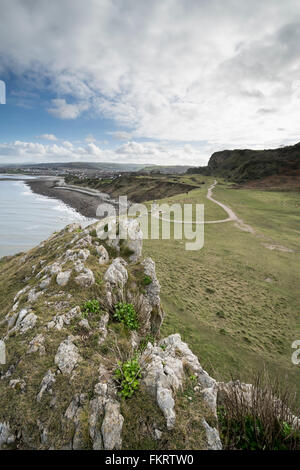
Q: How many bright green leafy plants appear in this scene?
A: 3